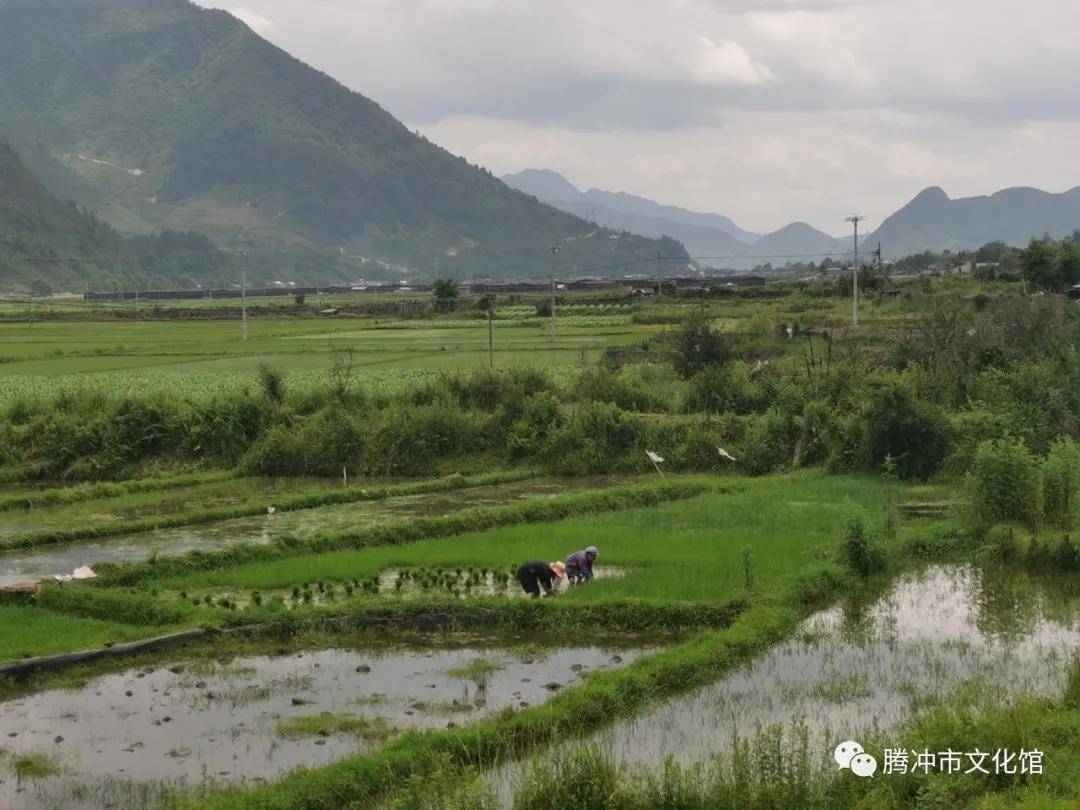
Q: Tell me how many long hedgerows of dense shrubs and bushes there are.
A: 1